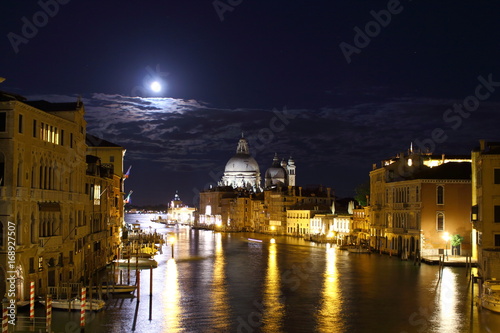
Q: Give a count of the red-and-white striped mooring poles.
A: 4